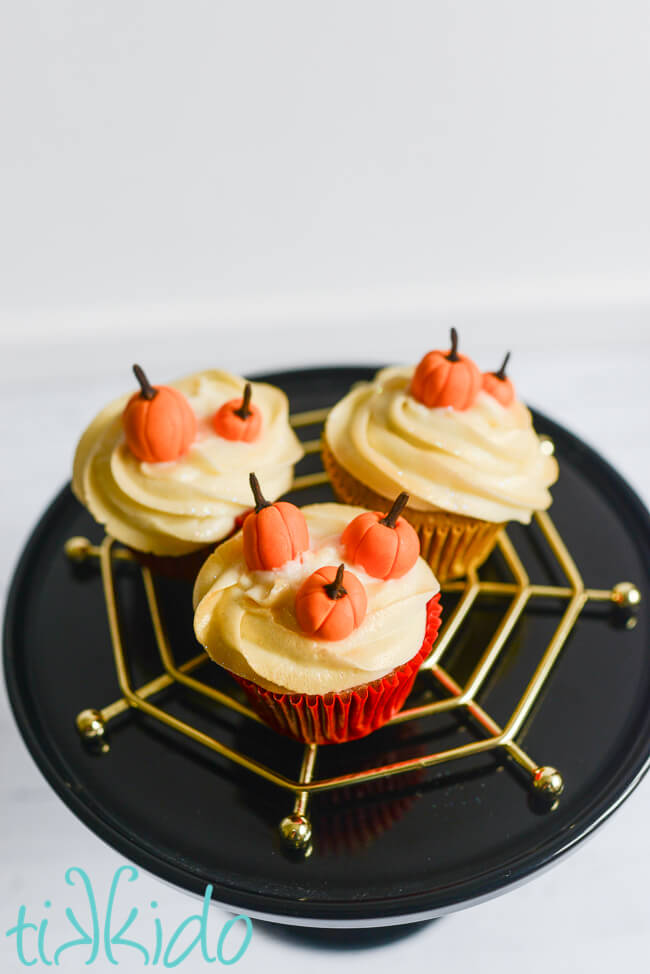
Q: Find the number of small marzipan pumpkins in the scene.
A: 7